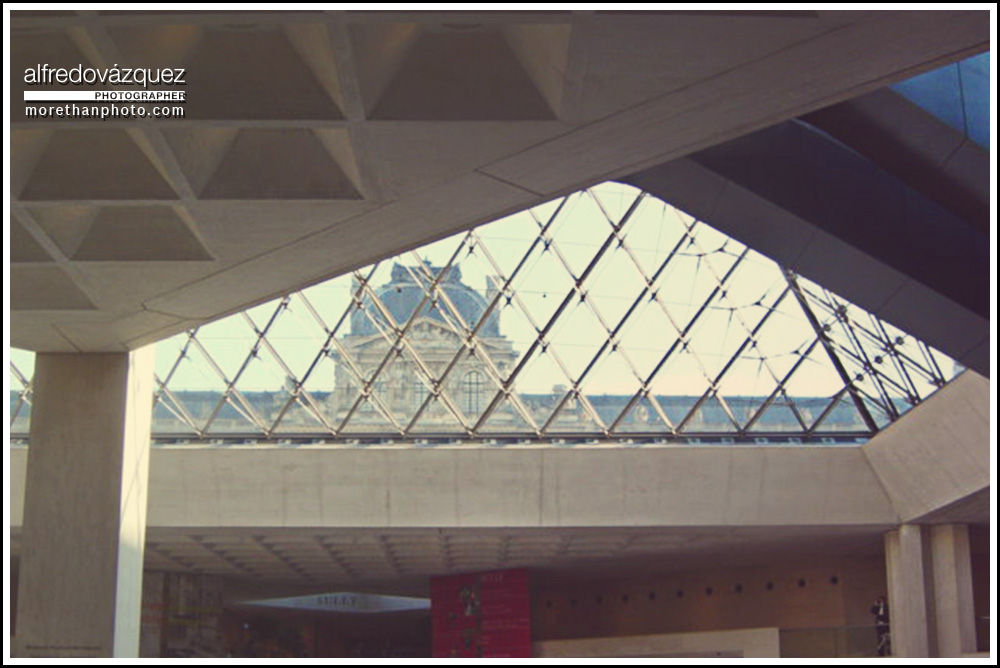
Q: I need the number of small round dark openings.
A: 11